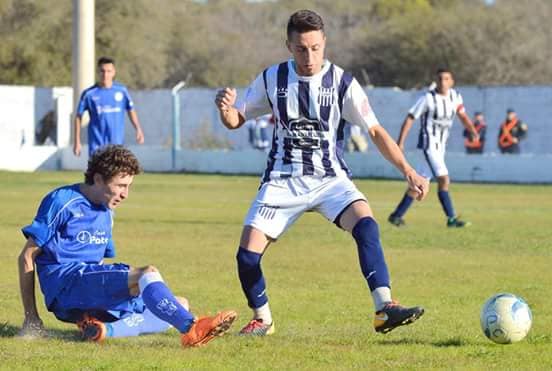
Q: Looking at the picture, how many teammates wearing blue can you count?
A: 2